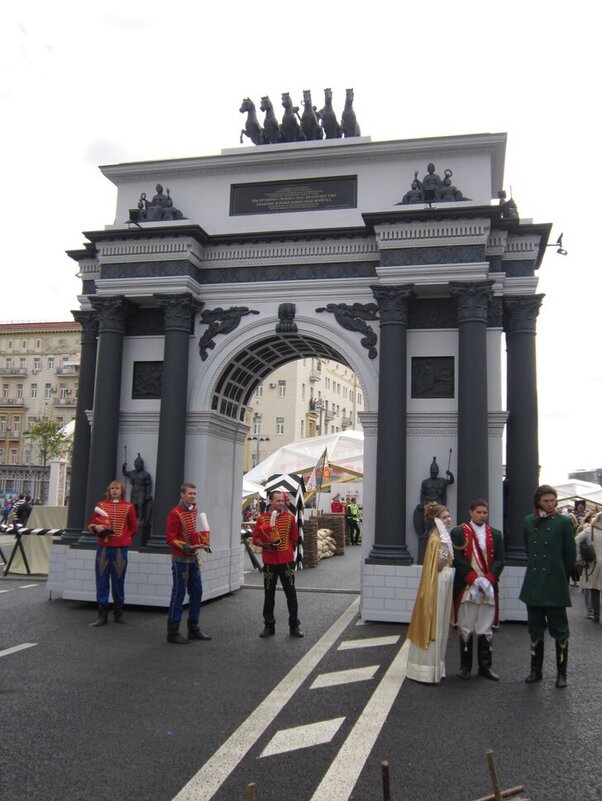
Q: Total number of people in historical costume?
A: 6